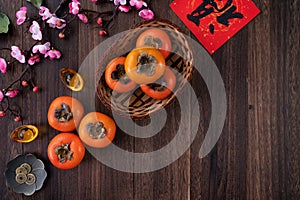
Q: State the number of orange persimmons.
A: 7